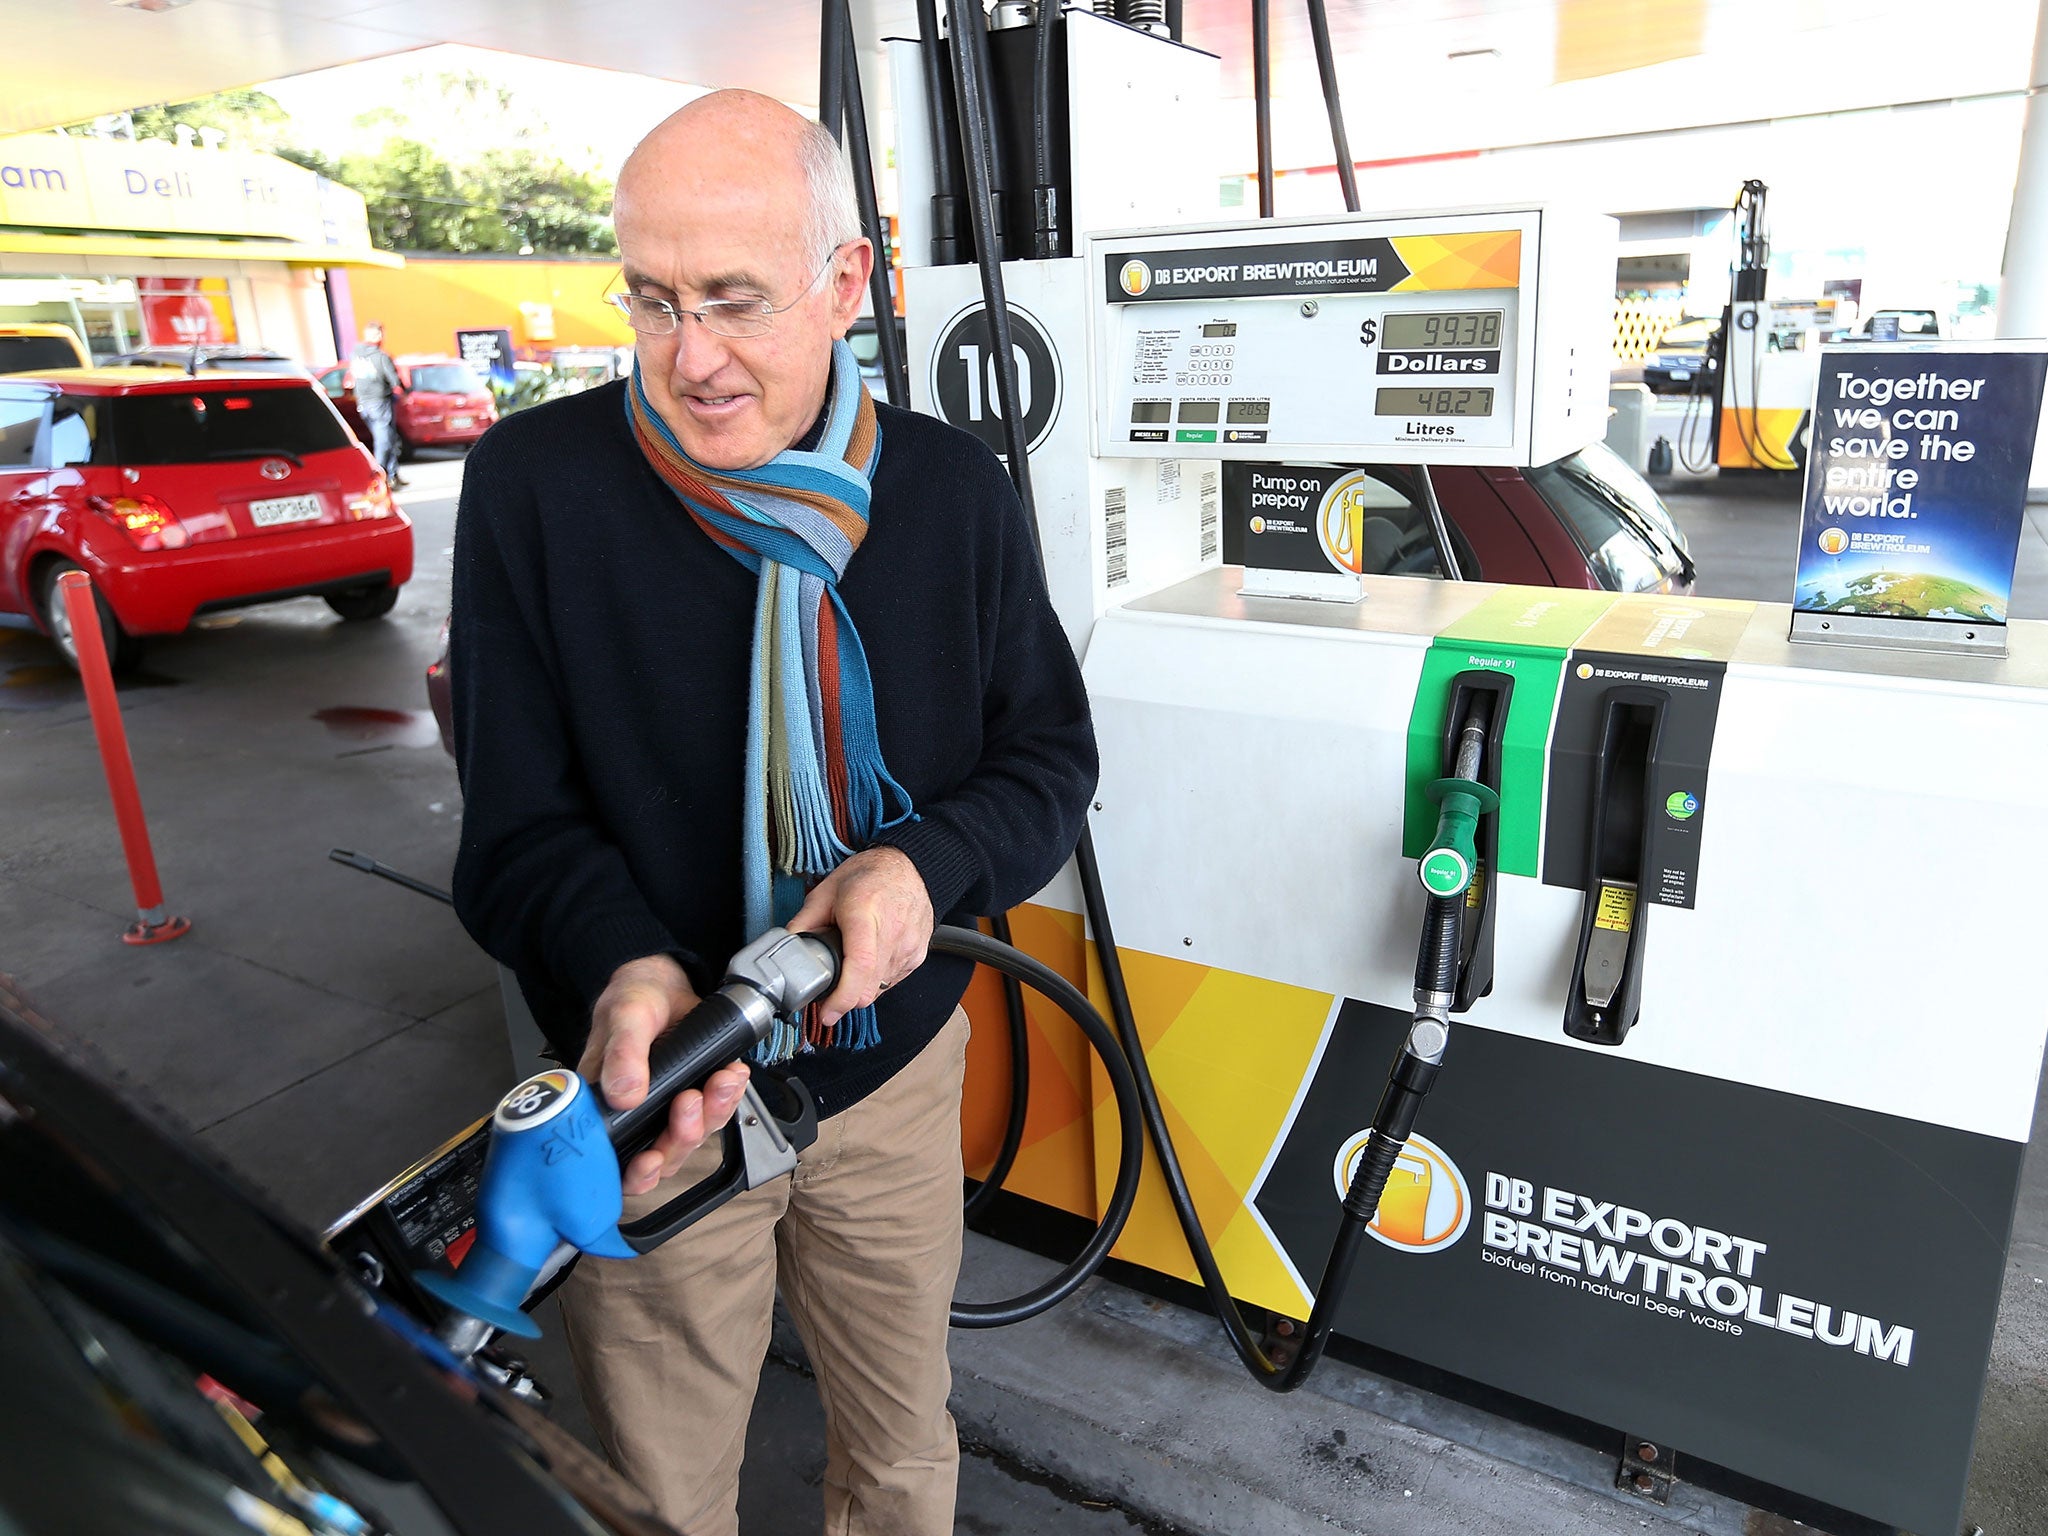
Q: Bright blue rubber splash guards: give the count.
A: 1